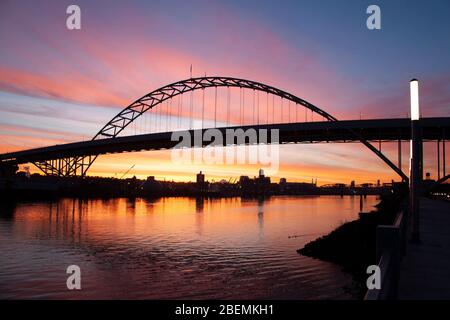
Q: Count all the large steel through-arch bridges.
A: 1